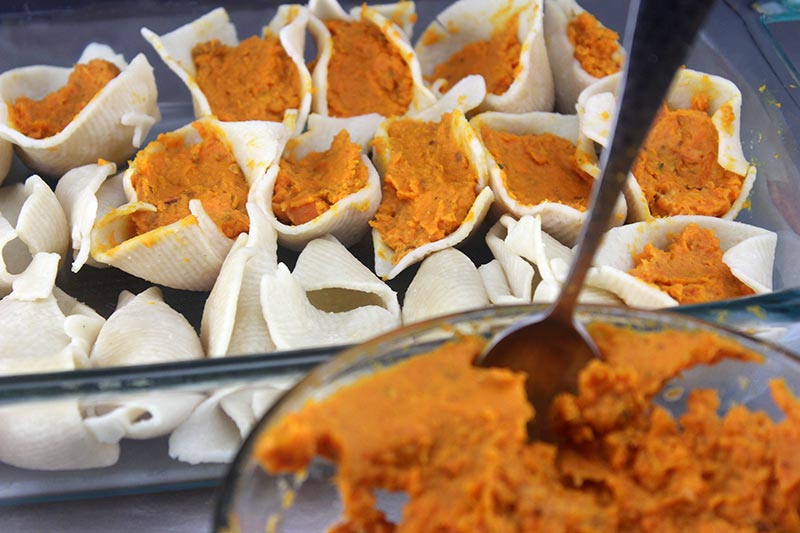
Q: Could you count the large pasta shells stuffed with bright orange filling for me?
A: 11